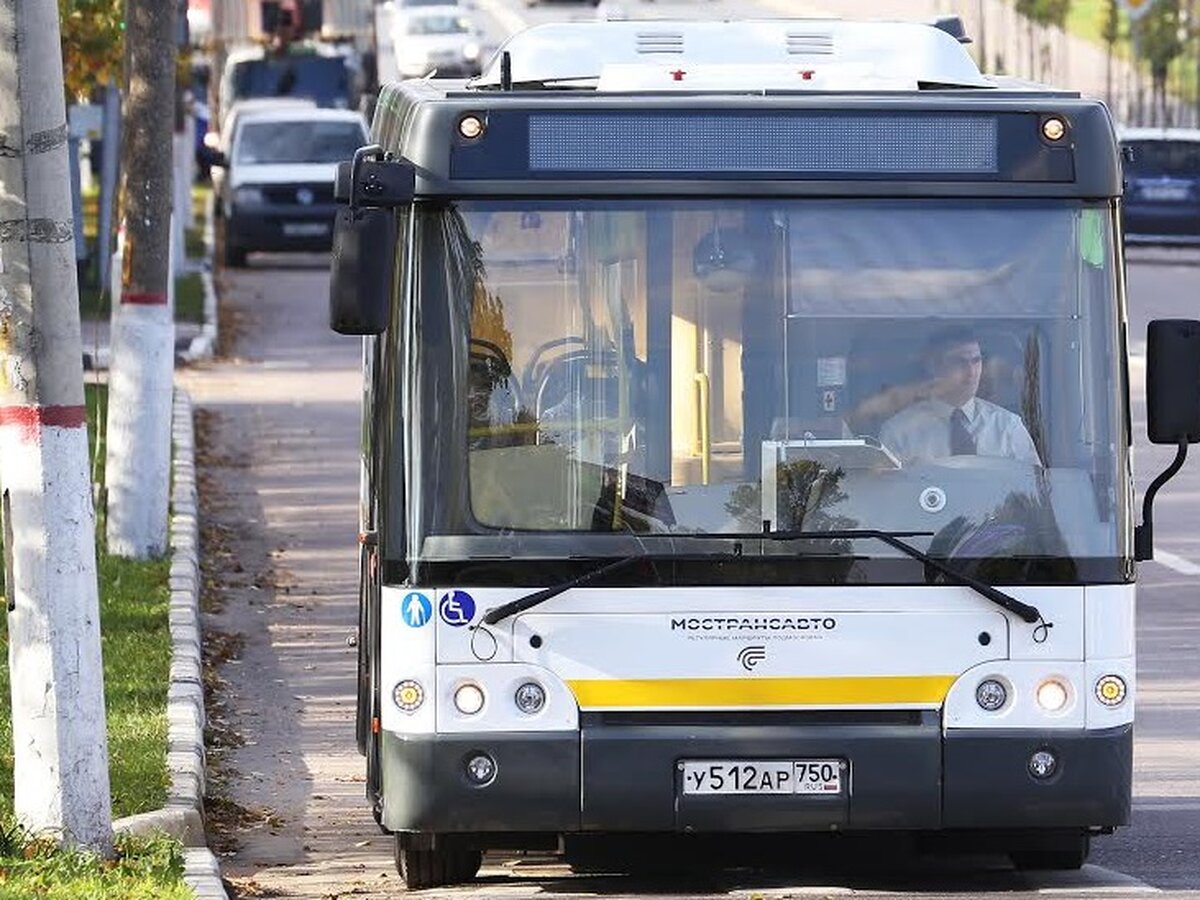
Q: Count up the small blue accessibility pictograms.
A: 2